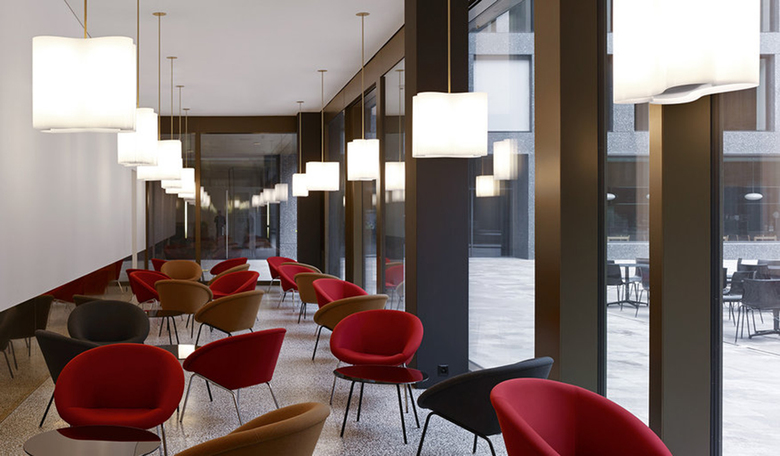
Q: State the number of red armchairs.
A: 12